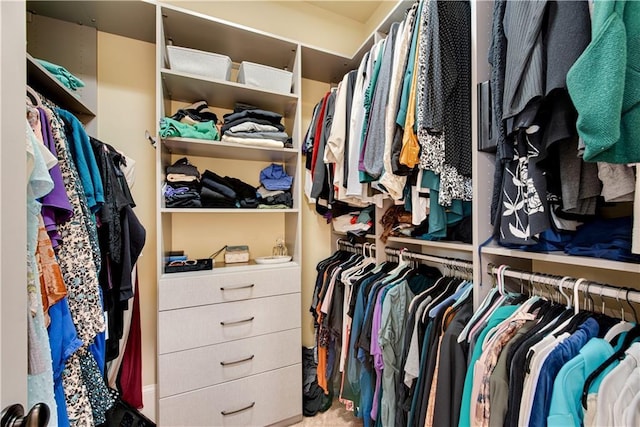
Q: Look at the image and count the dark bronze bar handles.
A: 4